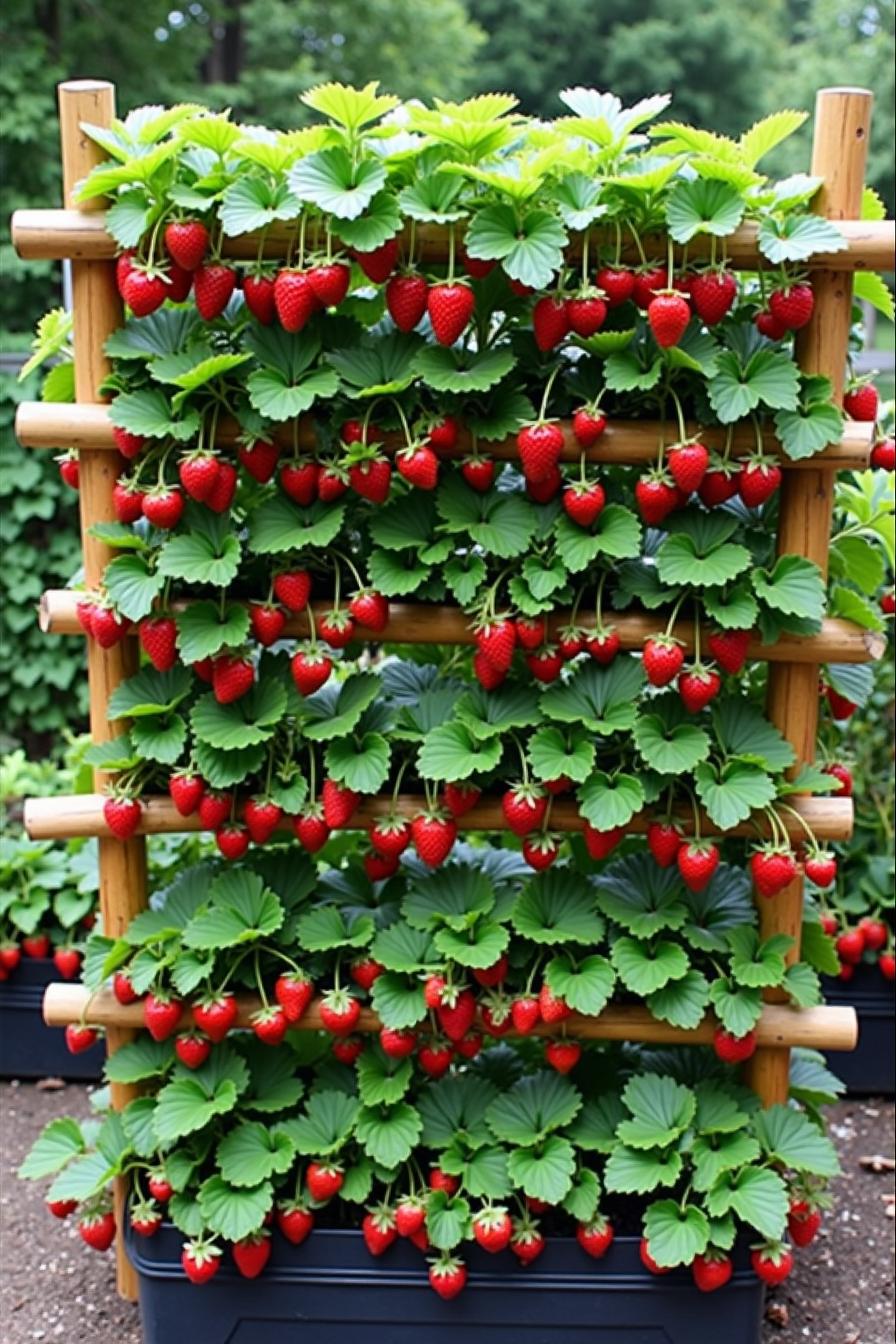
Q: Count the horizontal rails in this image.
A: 5